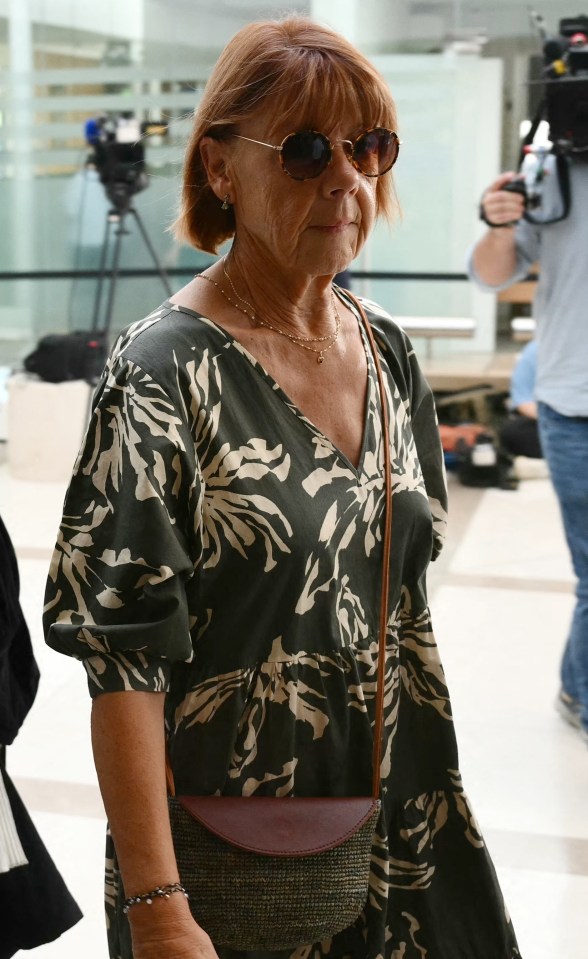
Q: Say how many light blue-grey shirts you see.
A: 1